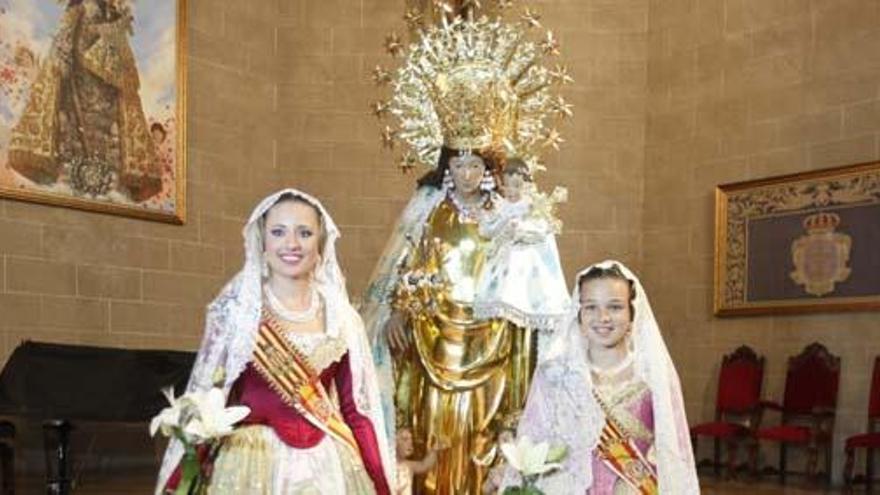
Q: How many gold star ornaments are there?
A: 15